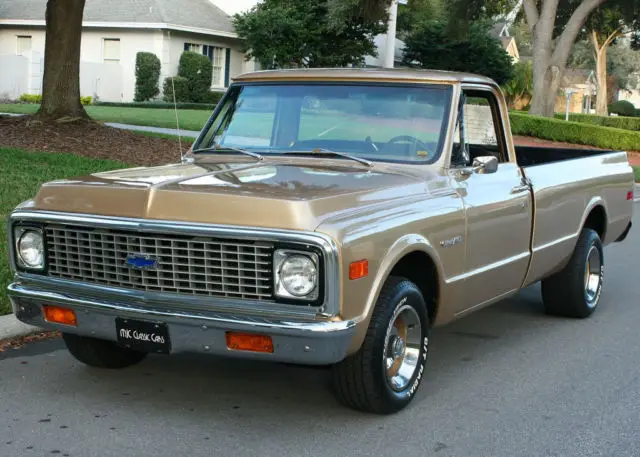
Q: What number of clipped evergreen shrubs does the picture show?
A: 3